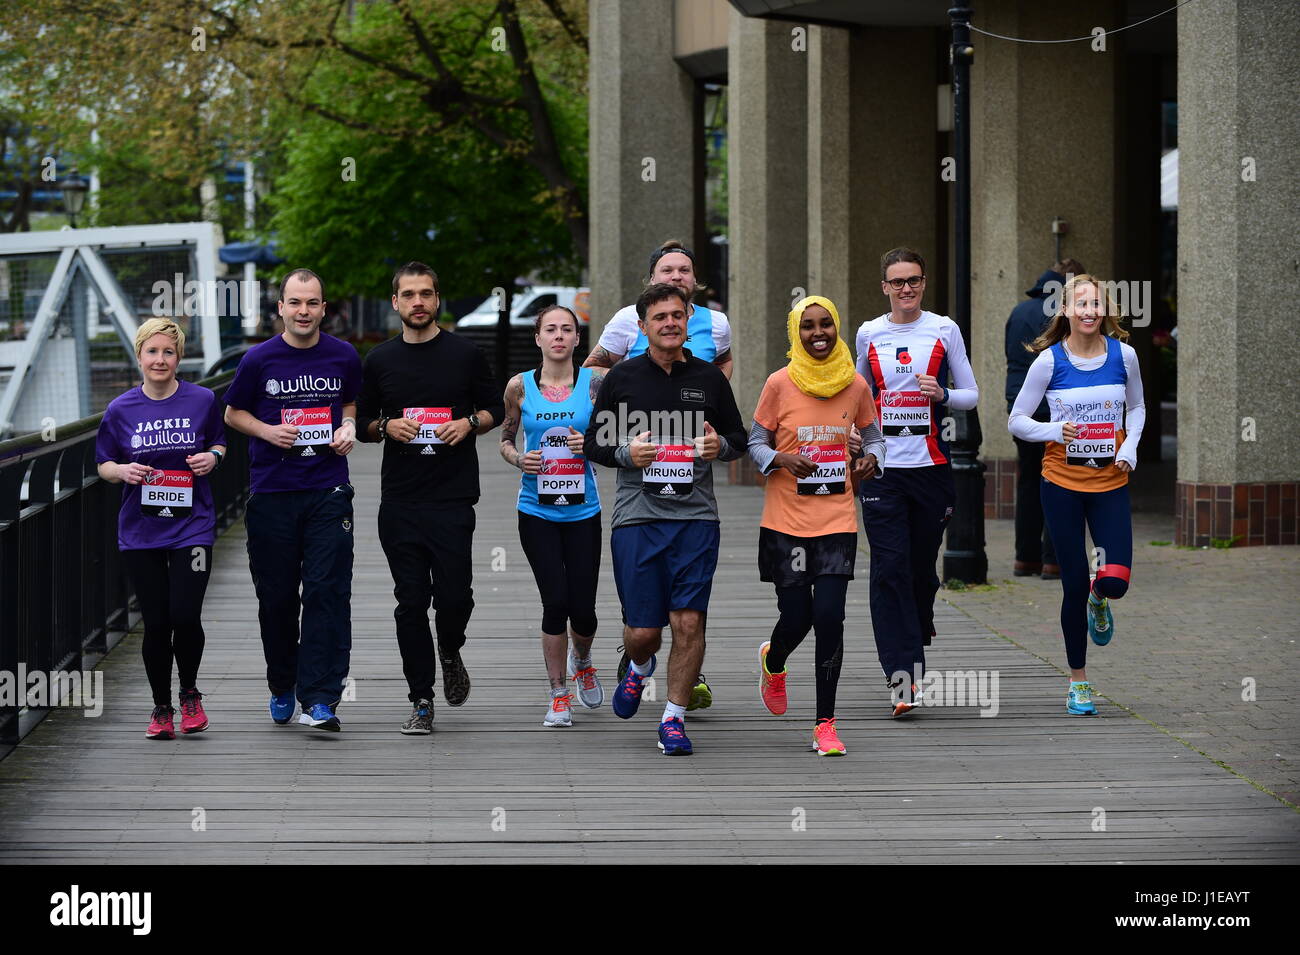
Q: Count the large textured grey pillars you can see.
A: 5